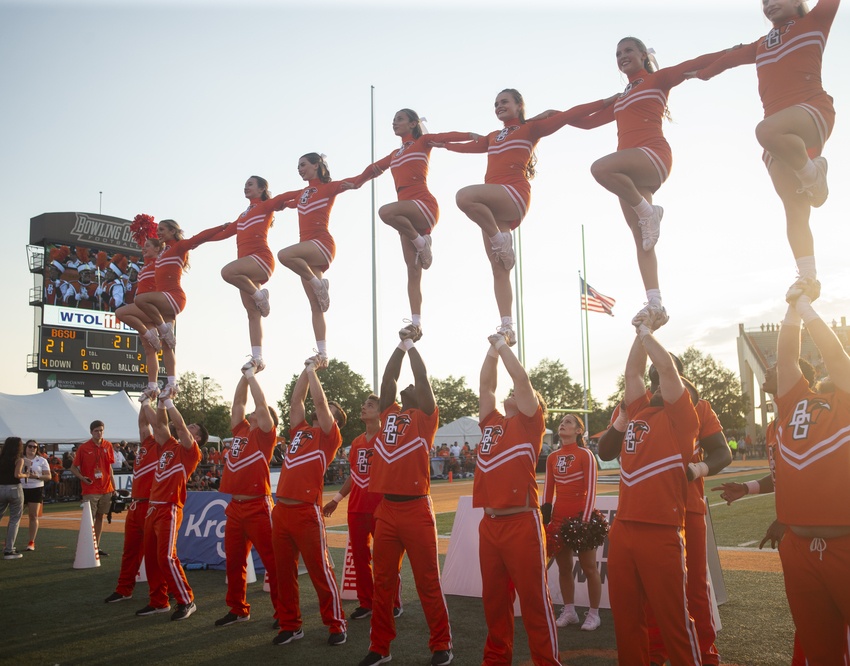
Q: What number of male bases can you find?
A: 8